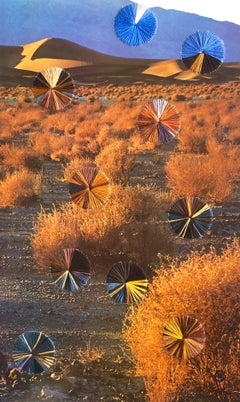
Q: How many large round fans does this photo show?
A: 10